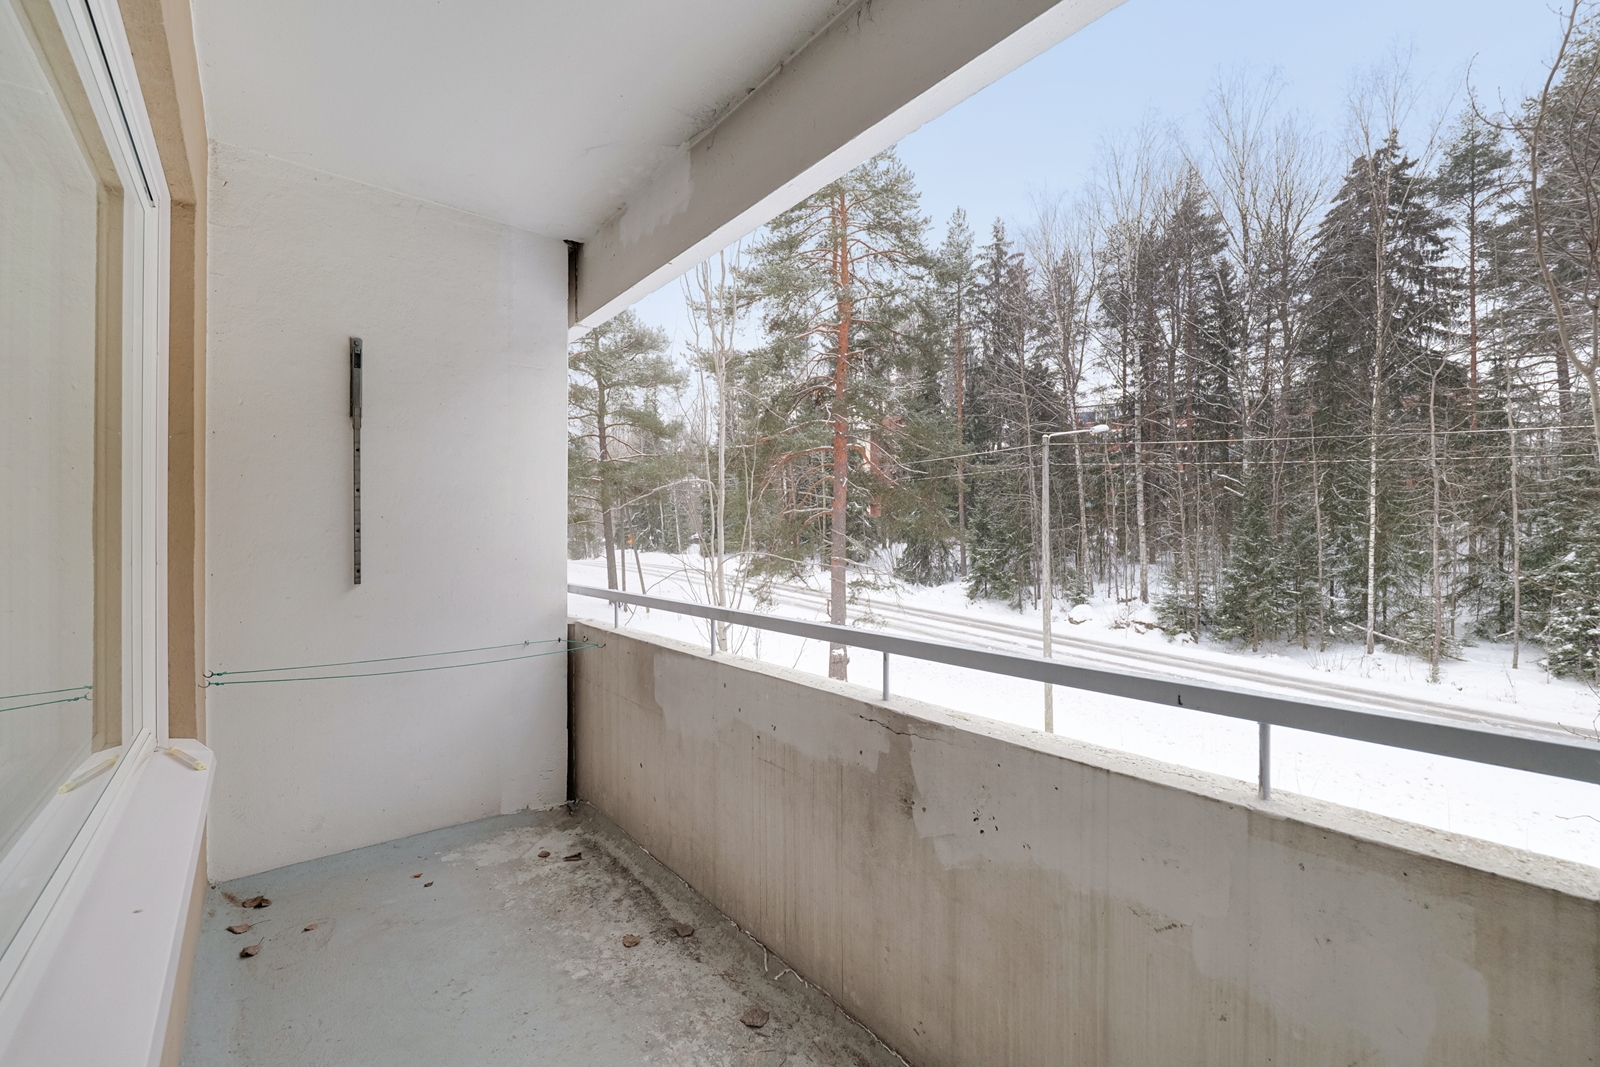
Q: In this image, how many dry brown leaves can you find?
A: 11